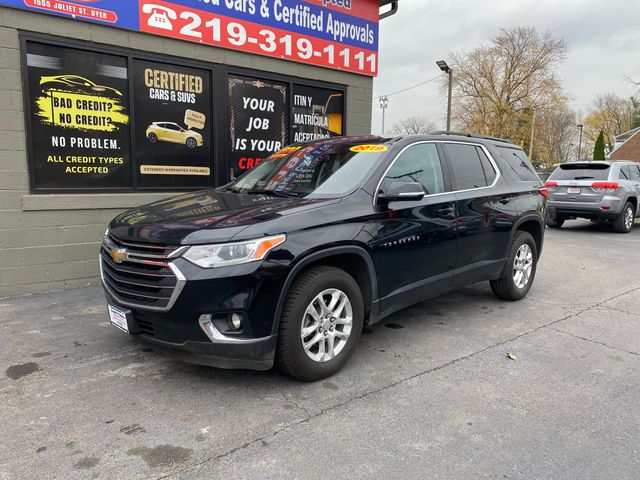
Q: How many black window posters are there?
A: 4